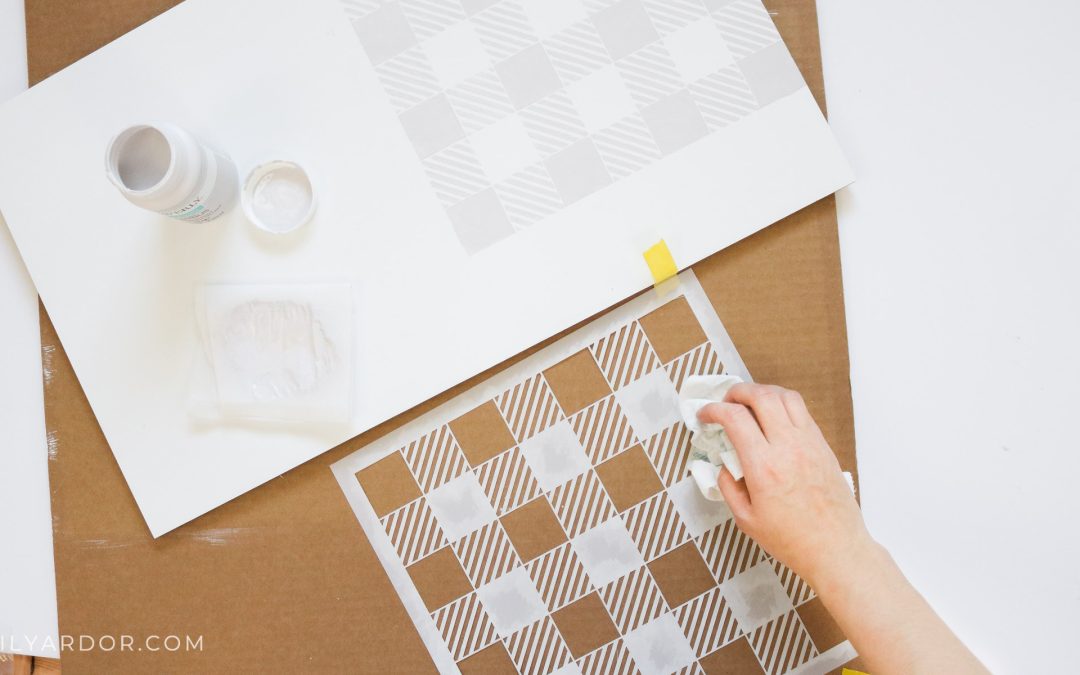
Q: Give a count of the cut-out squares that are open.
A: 12